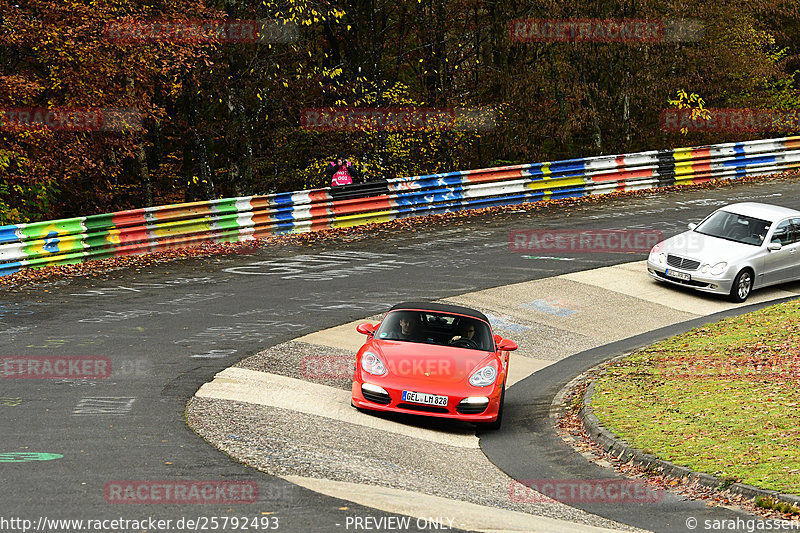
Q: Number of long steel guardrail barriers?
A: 1